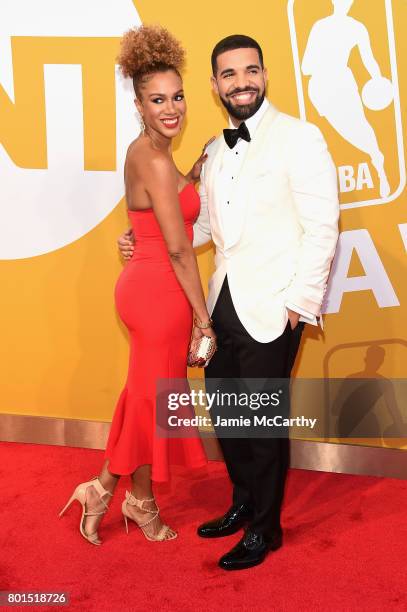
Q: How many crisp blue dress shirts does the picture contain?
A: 0